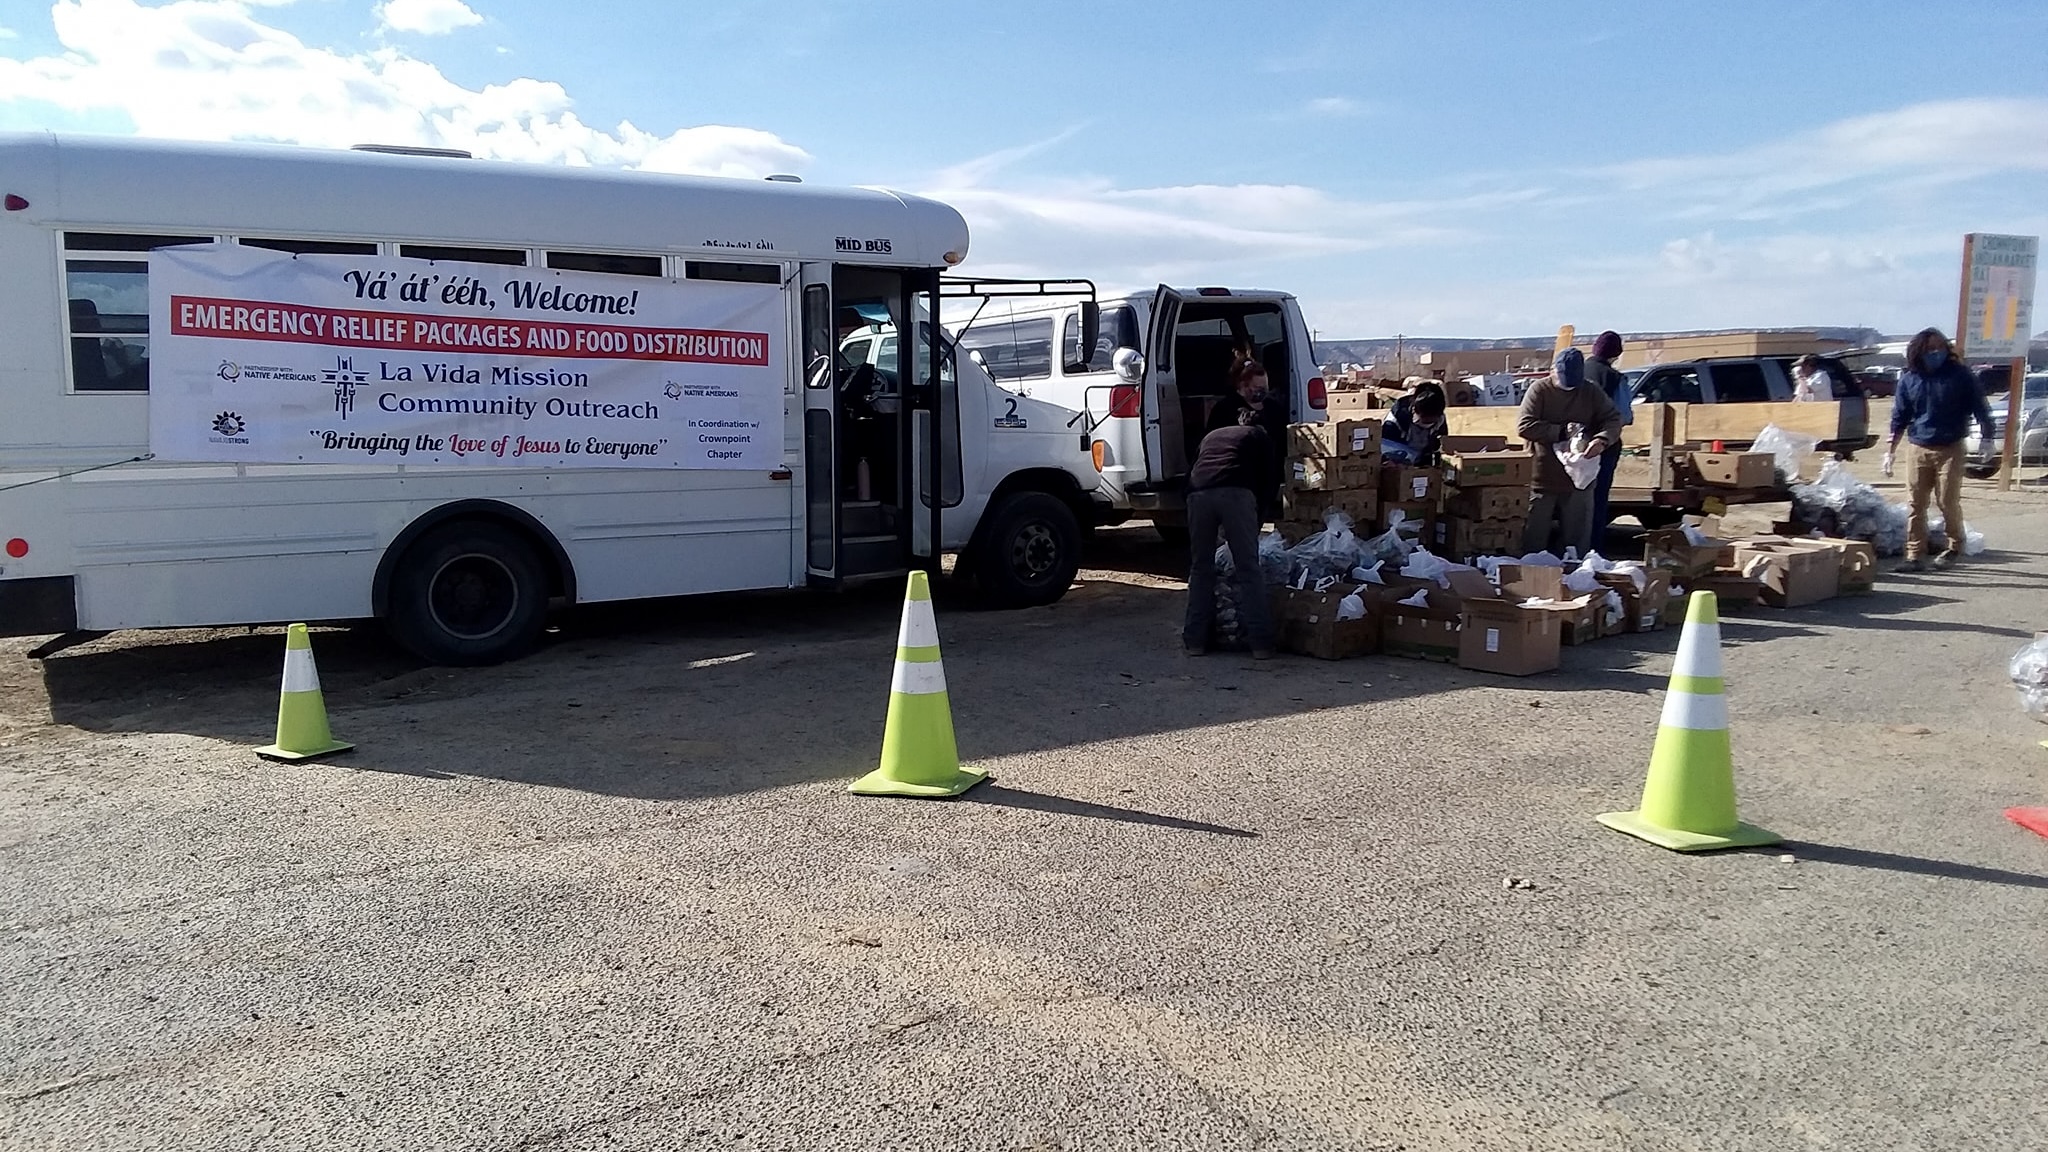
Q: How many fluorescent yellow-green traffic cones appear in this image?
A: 3